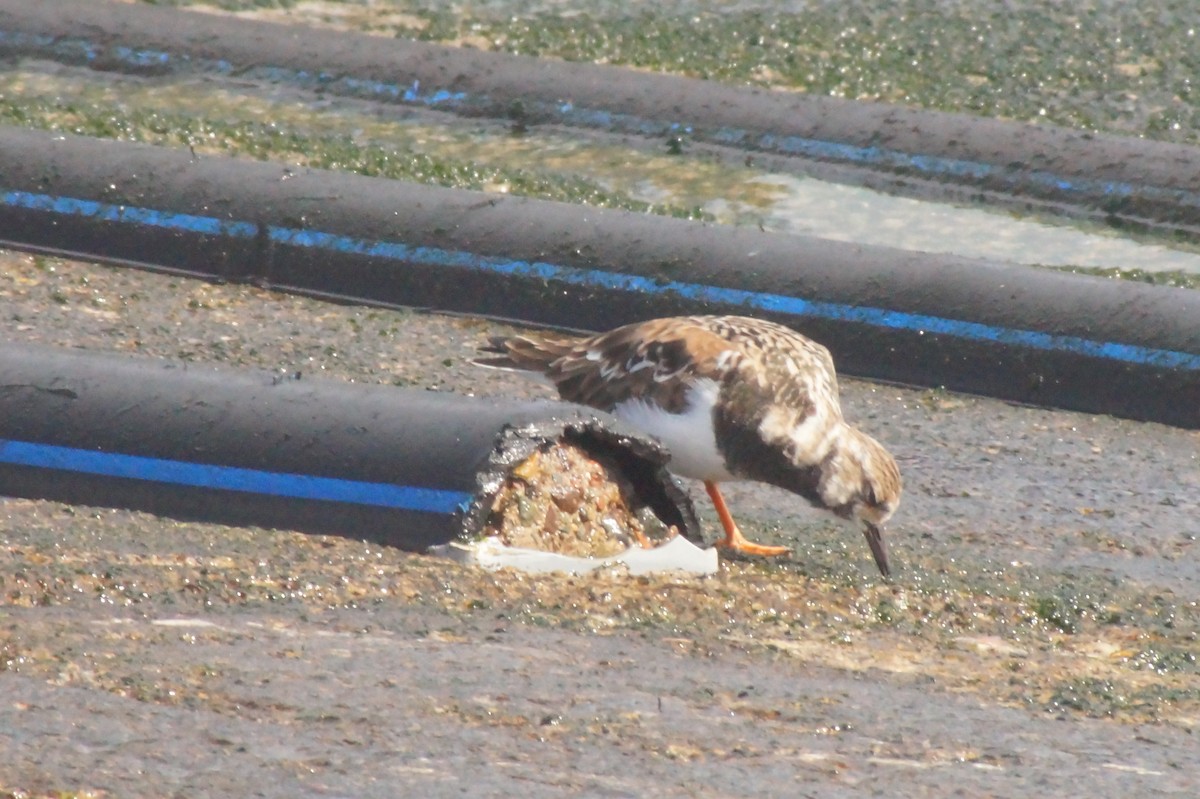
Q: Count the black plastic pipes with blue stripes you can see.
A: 3